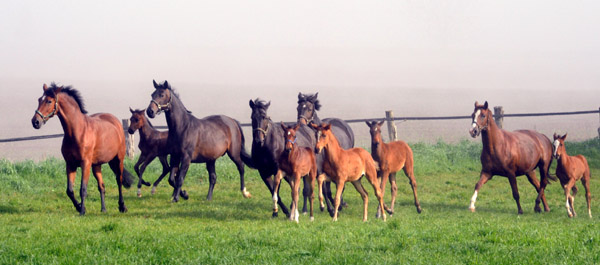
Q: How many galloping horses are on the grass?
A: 10